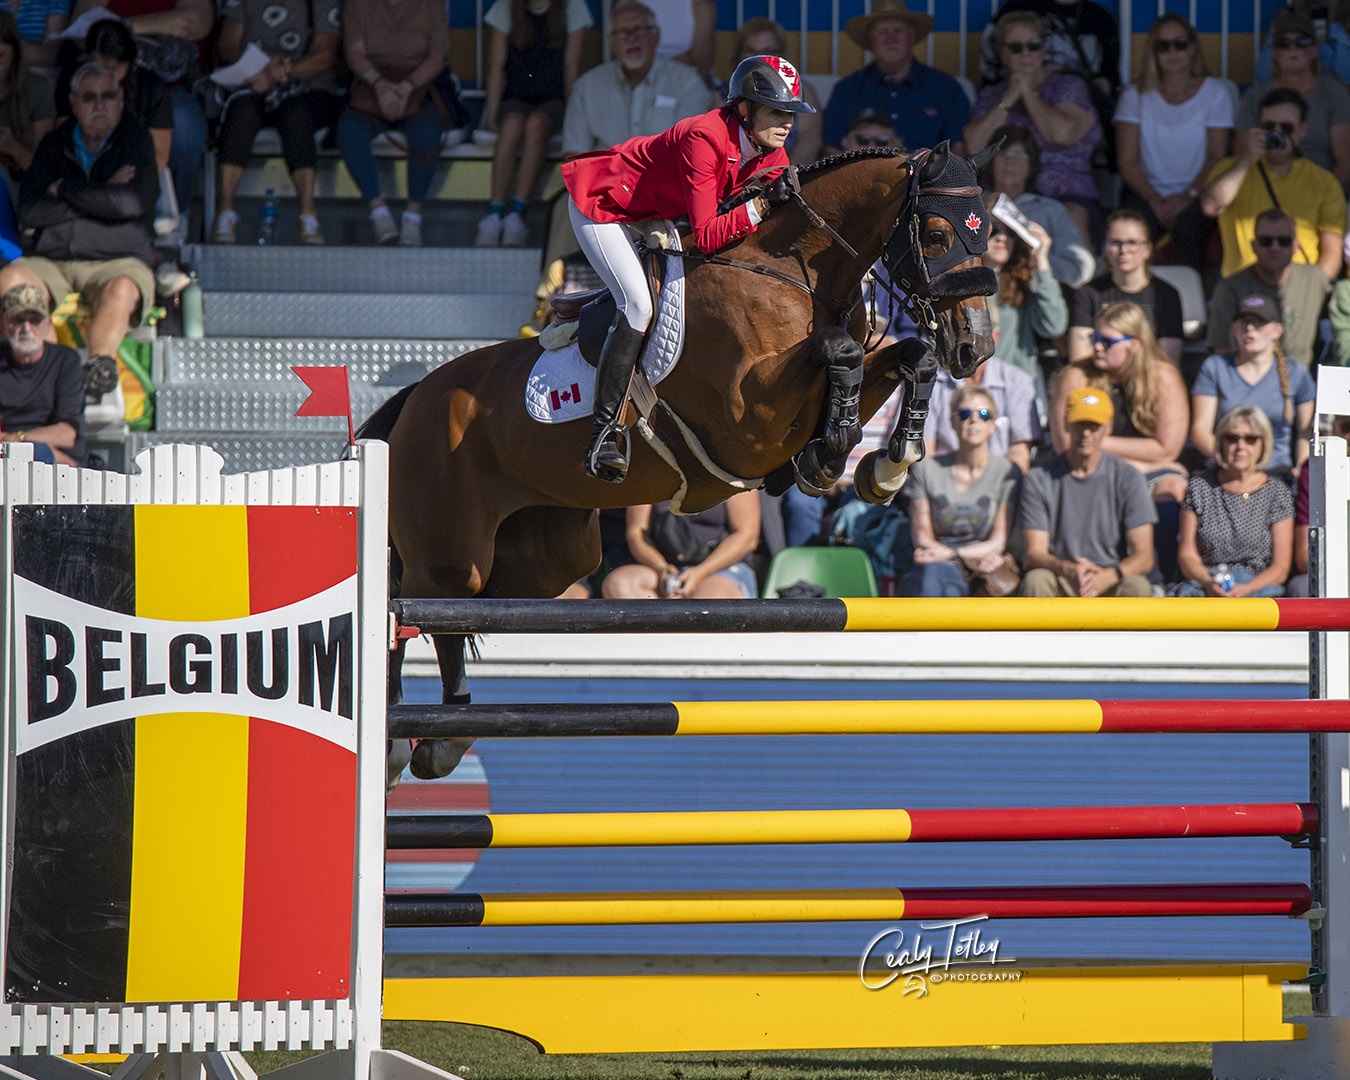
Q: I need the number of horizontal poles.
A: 4